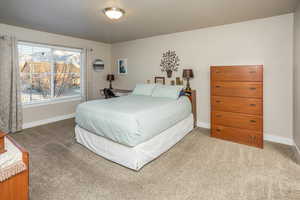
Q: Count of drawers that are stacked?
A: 5